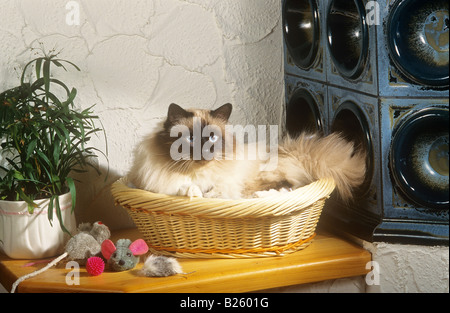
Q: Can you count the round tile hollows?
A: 6